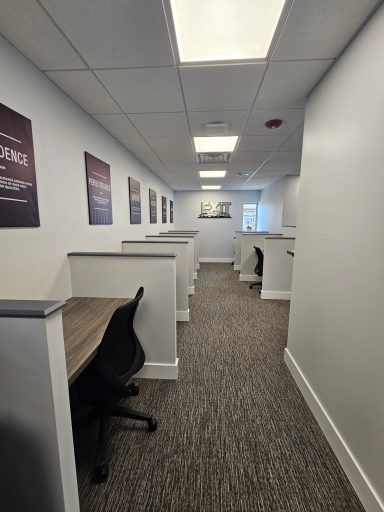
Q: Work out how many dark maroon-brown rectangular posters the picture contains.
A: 6